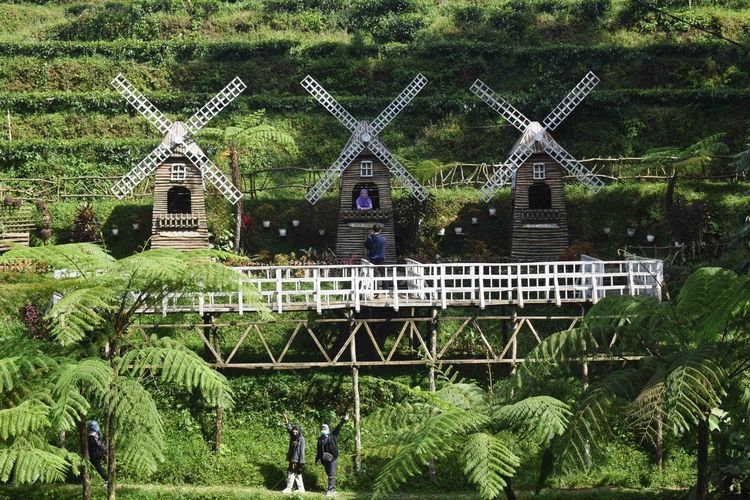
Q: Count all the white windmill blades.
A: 12